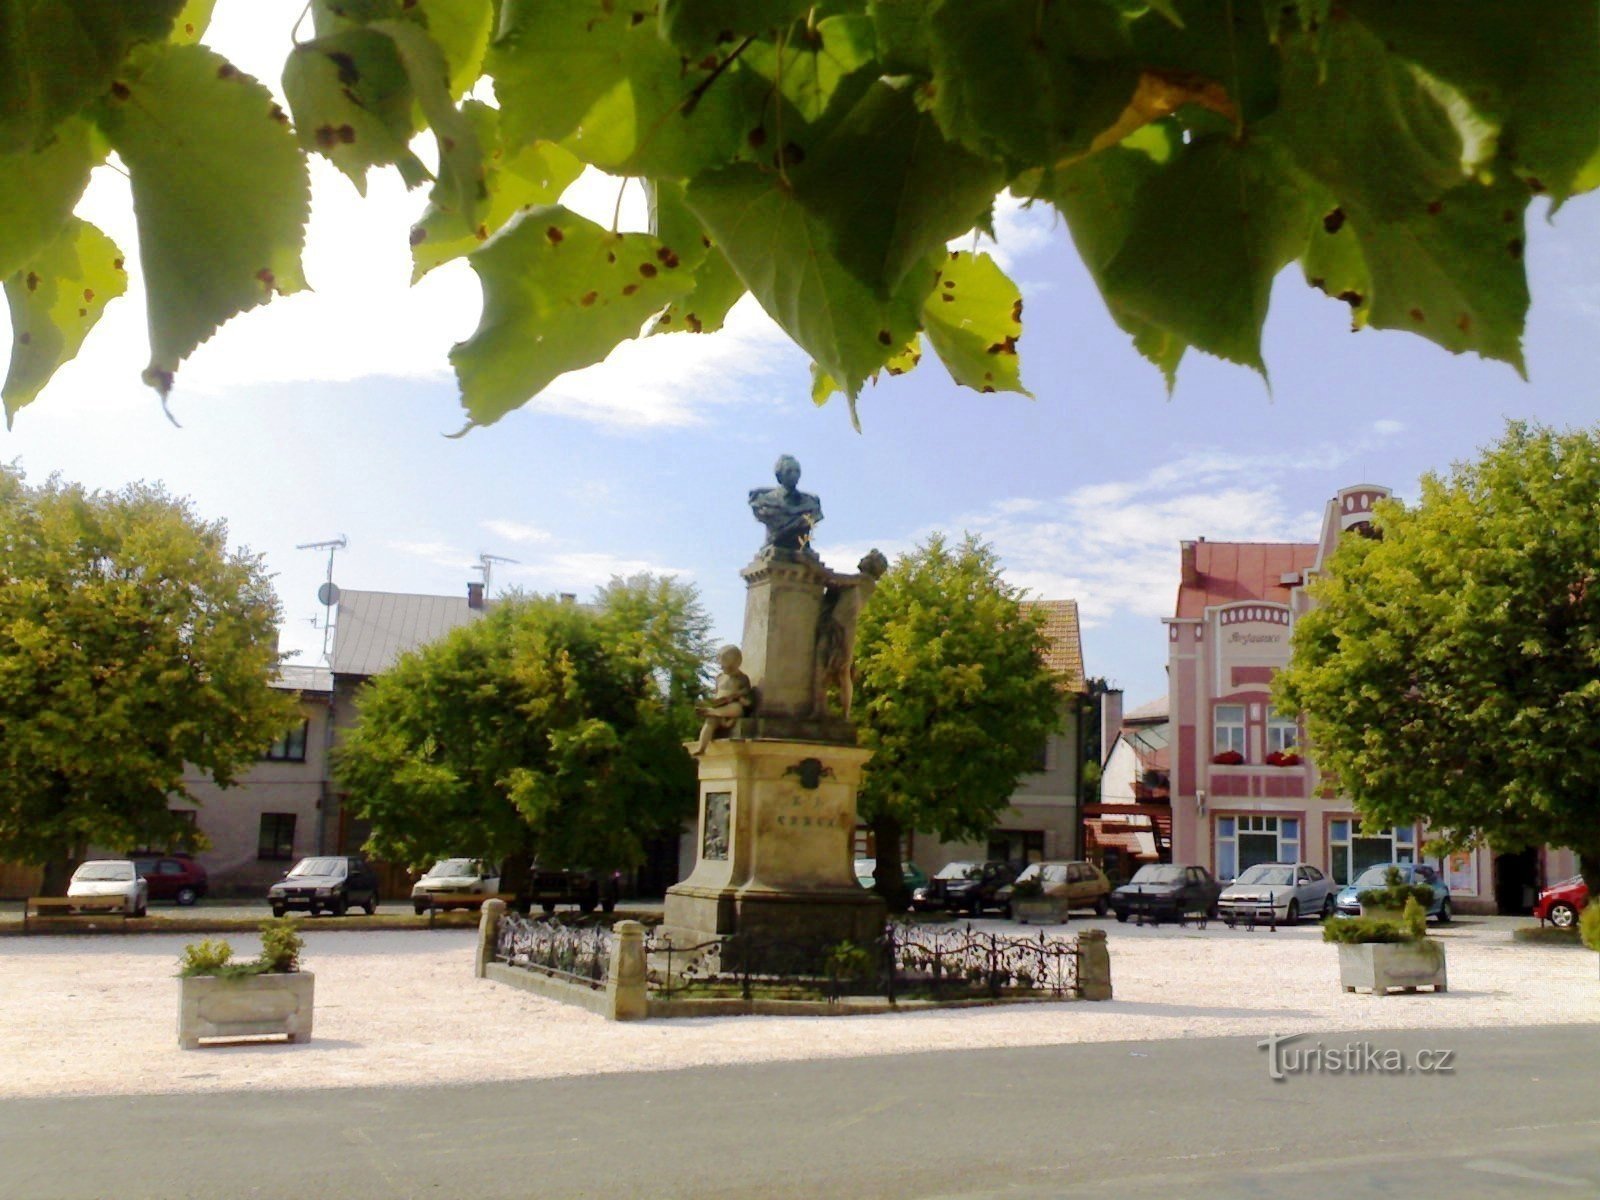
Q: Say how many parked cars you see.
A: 12